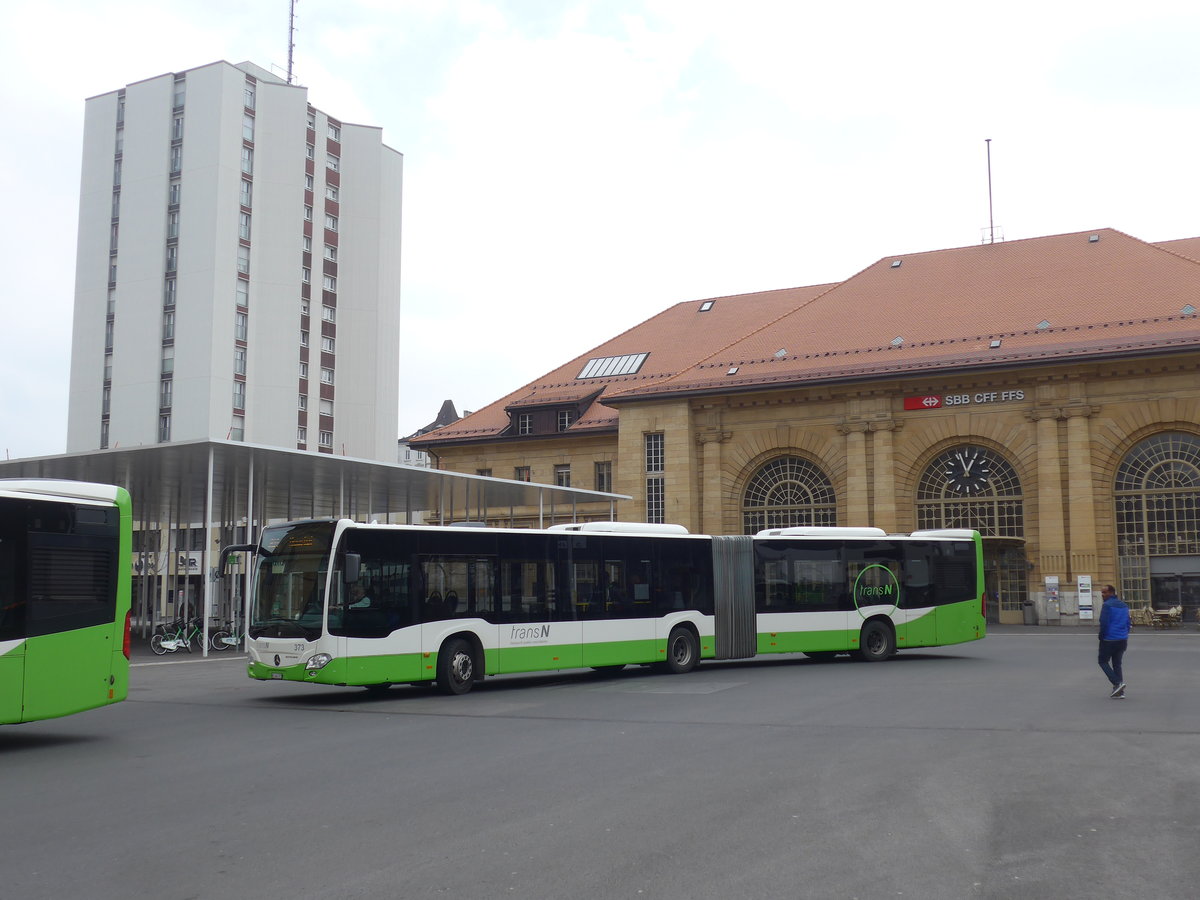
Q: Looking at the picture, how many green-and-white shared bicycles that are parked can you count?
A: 3